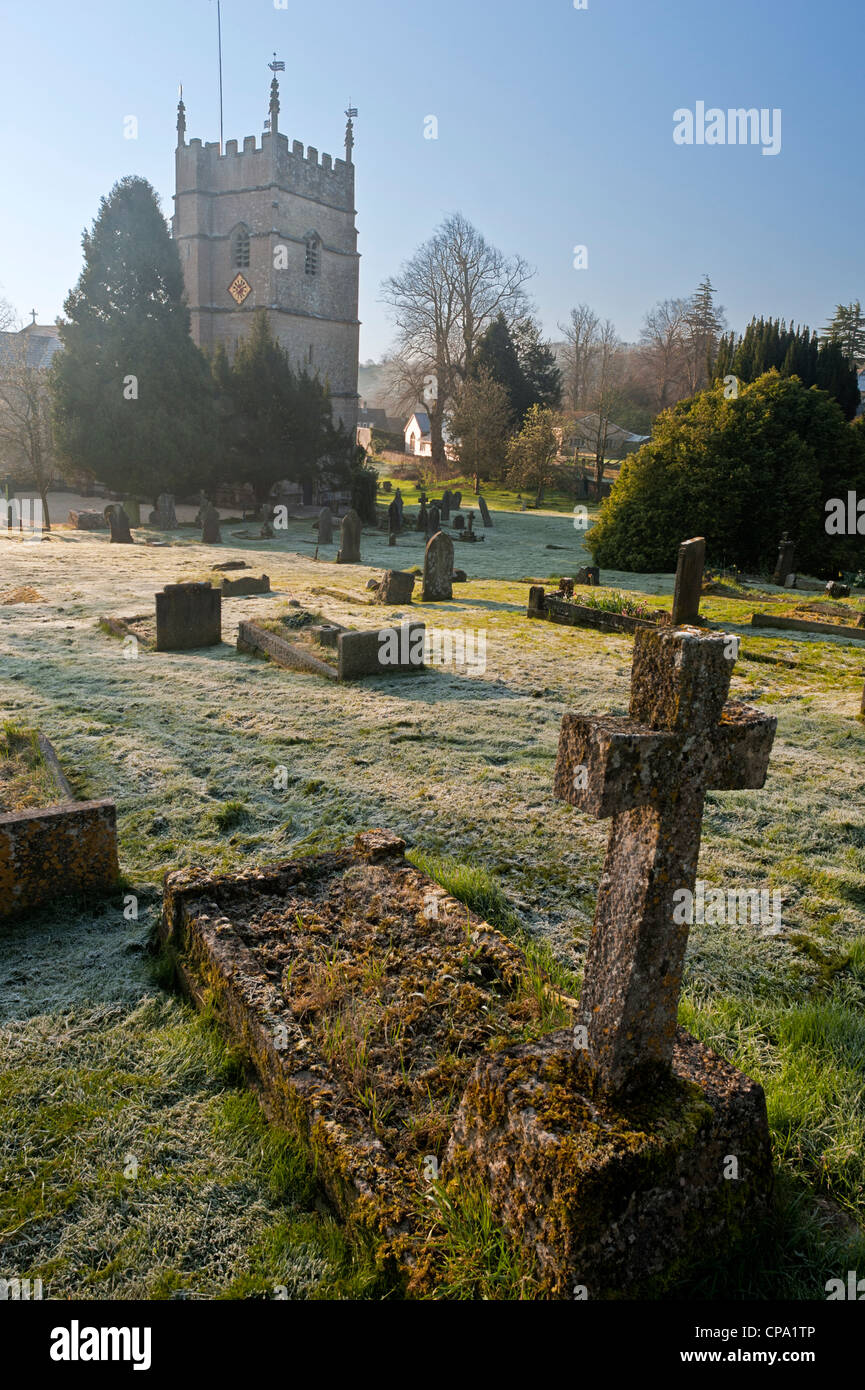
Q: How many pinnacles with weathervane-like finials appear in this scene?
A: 3